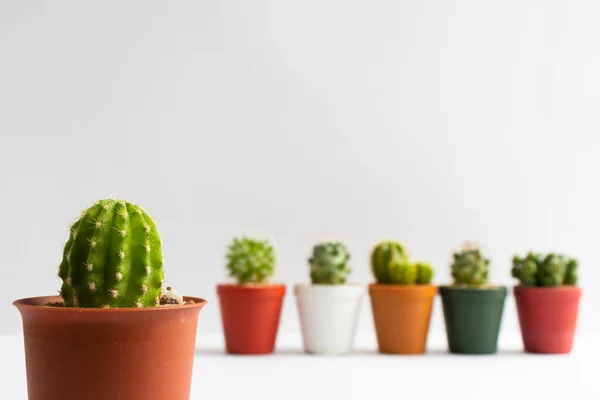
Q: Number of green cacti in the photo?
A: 6